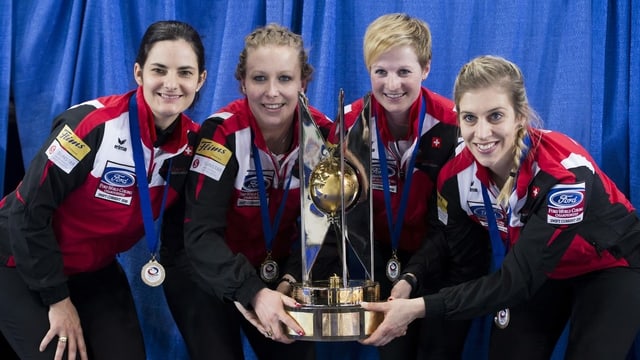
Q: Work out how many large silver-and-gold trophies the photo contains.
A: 1